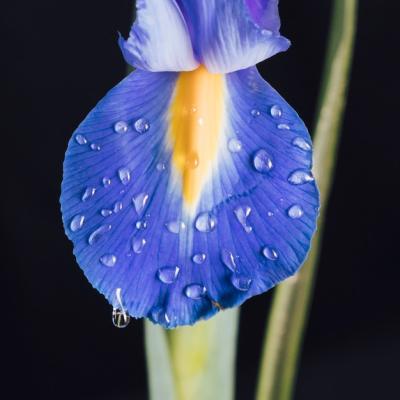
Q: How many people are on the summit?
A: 0